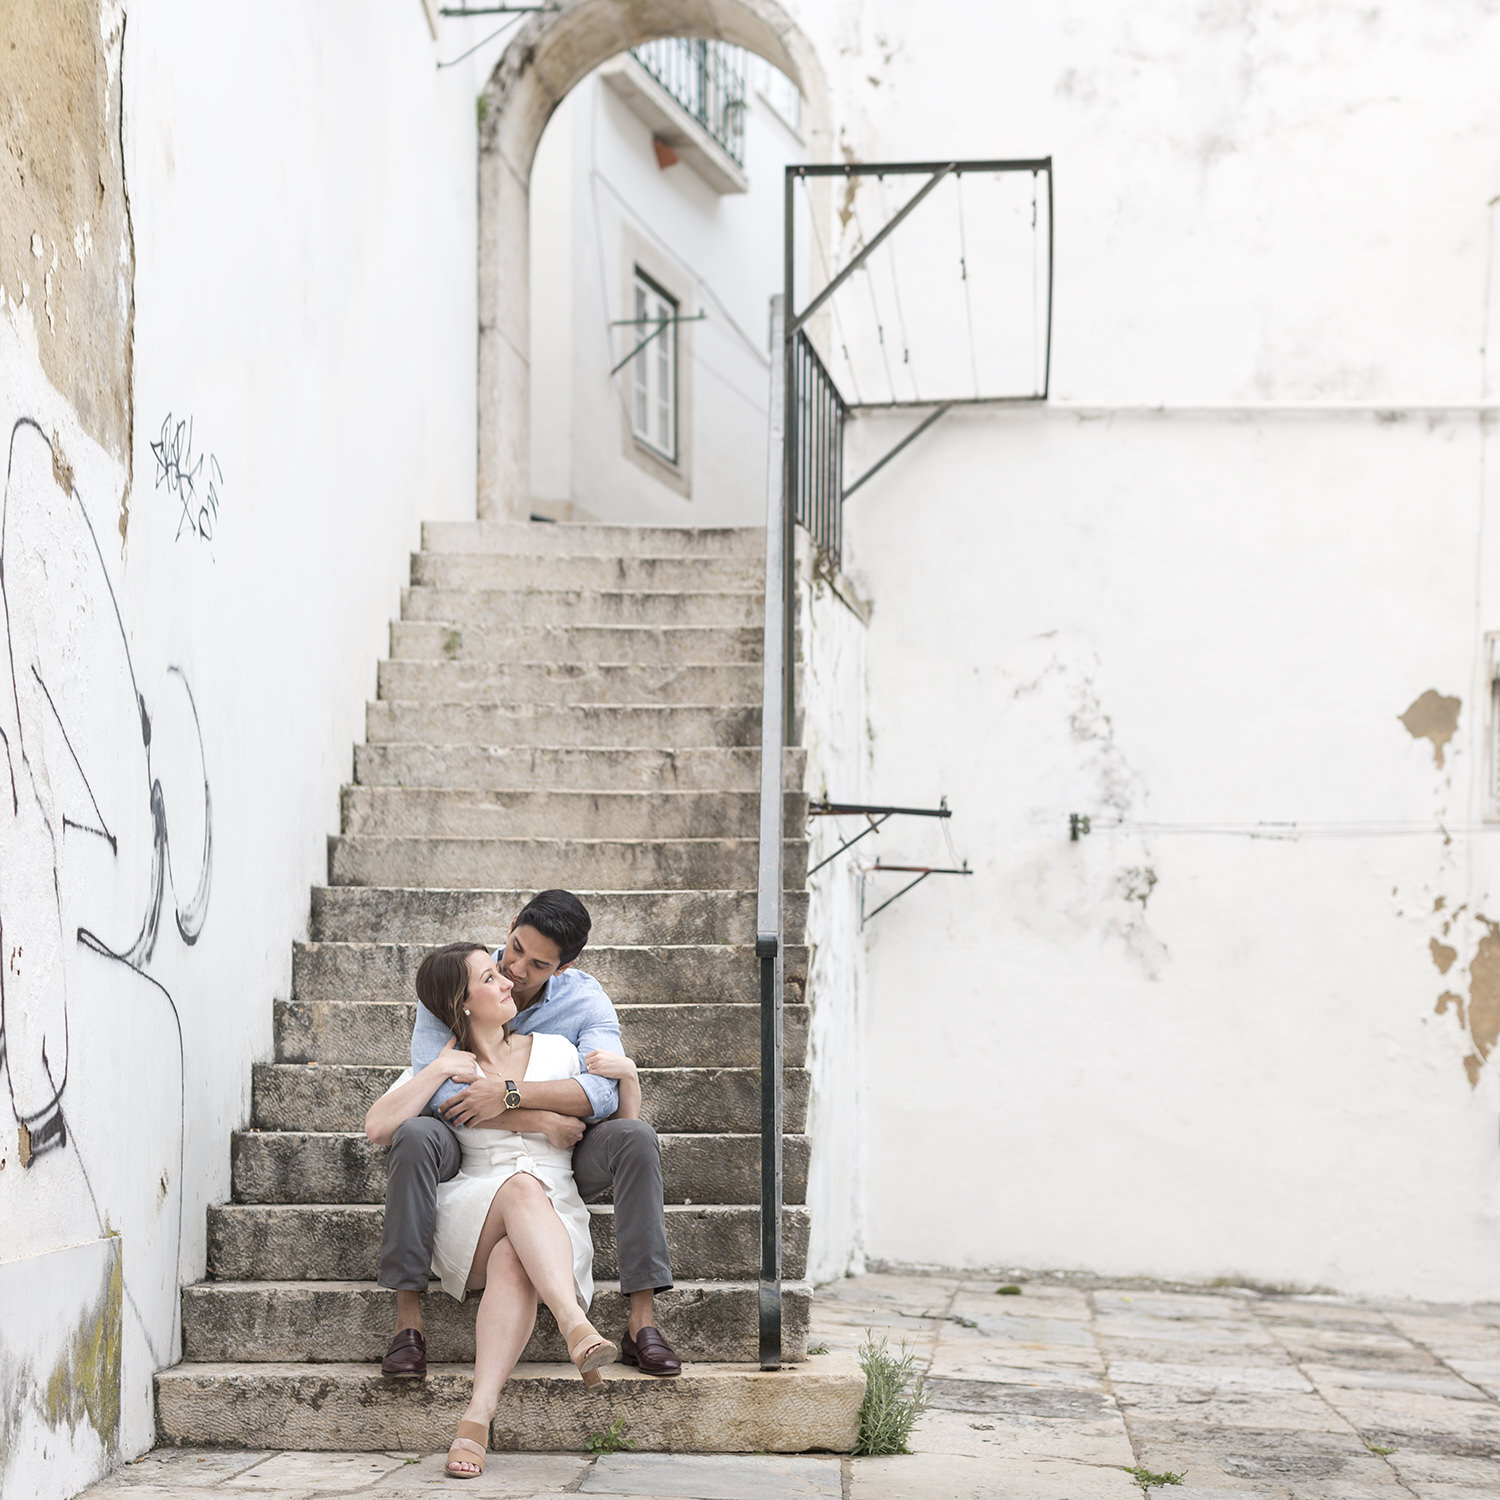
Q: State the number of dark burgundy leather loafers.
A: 2